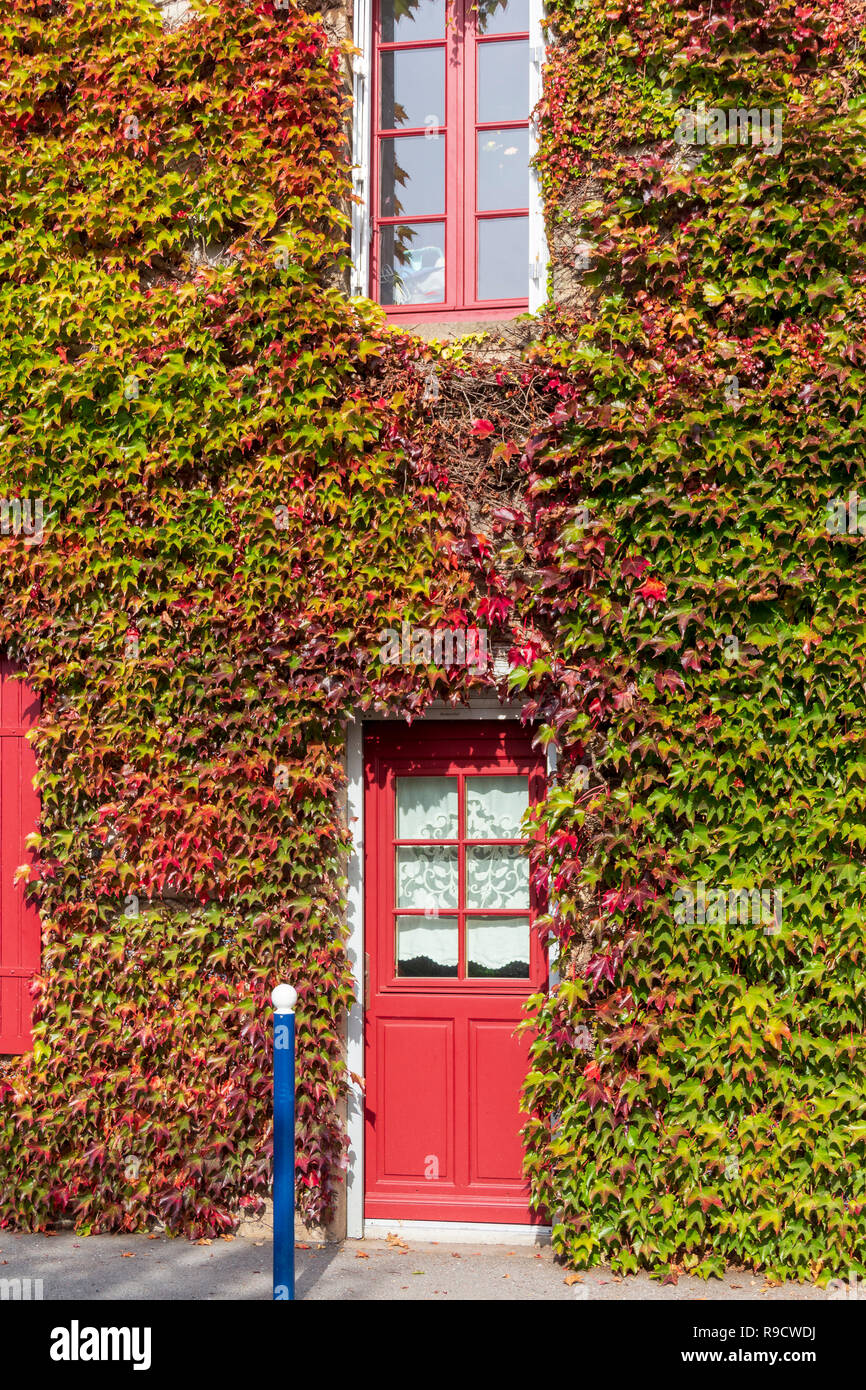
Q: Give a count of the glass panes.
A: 14